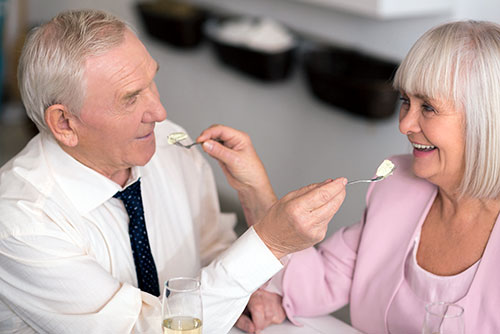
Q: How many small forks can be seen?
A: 2